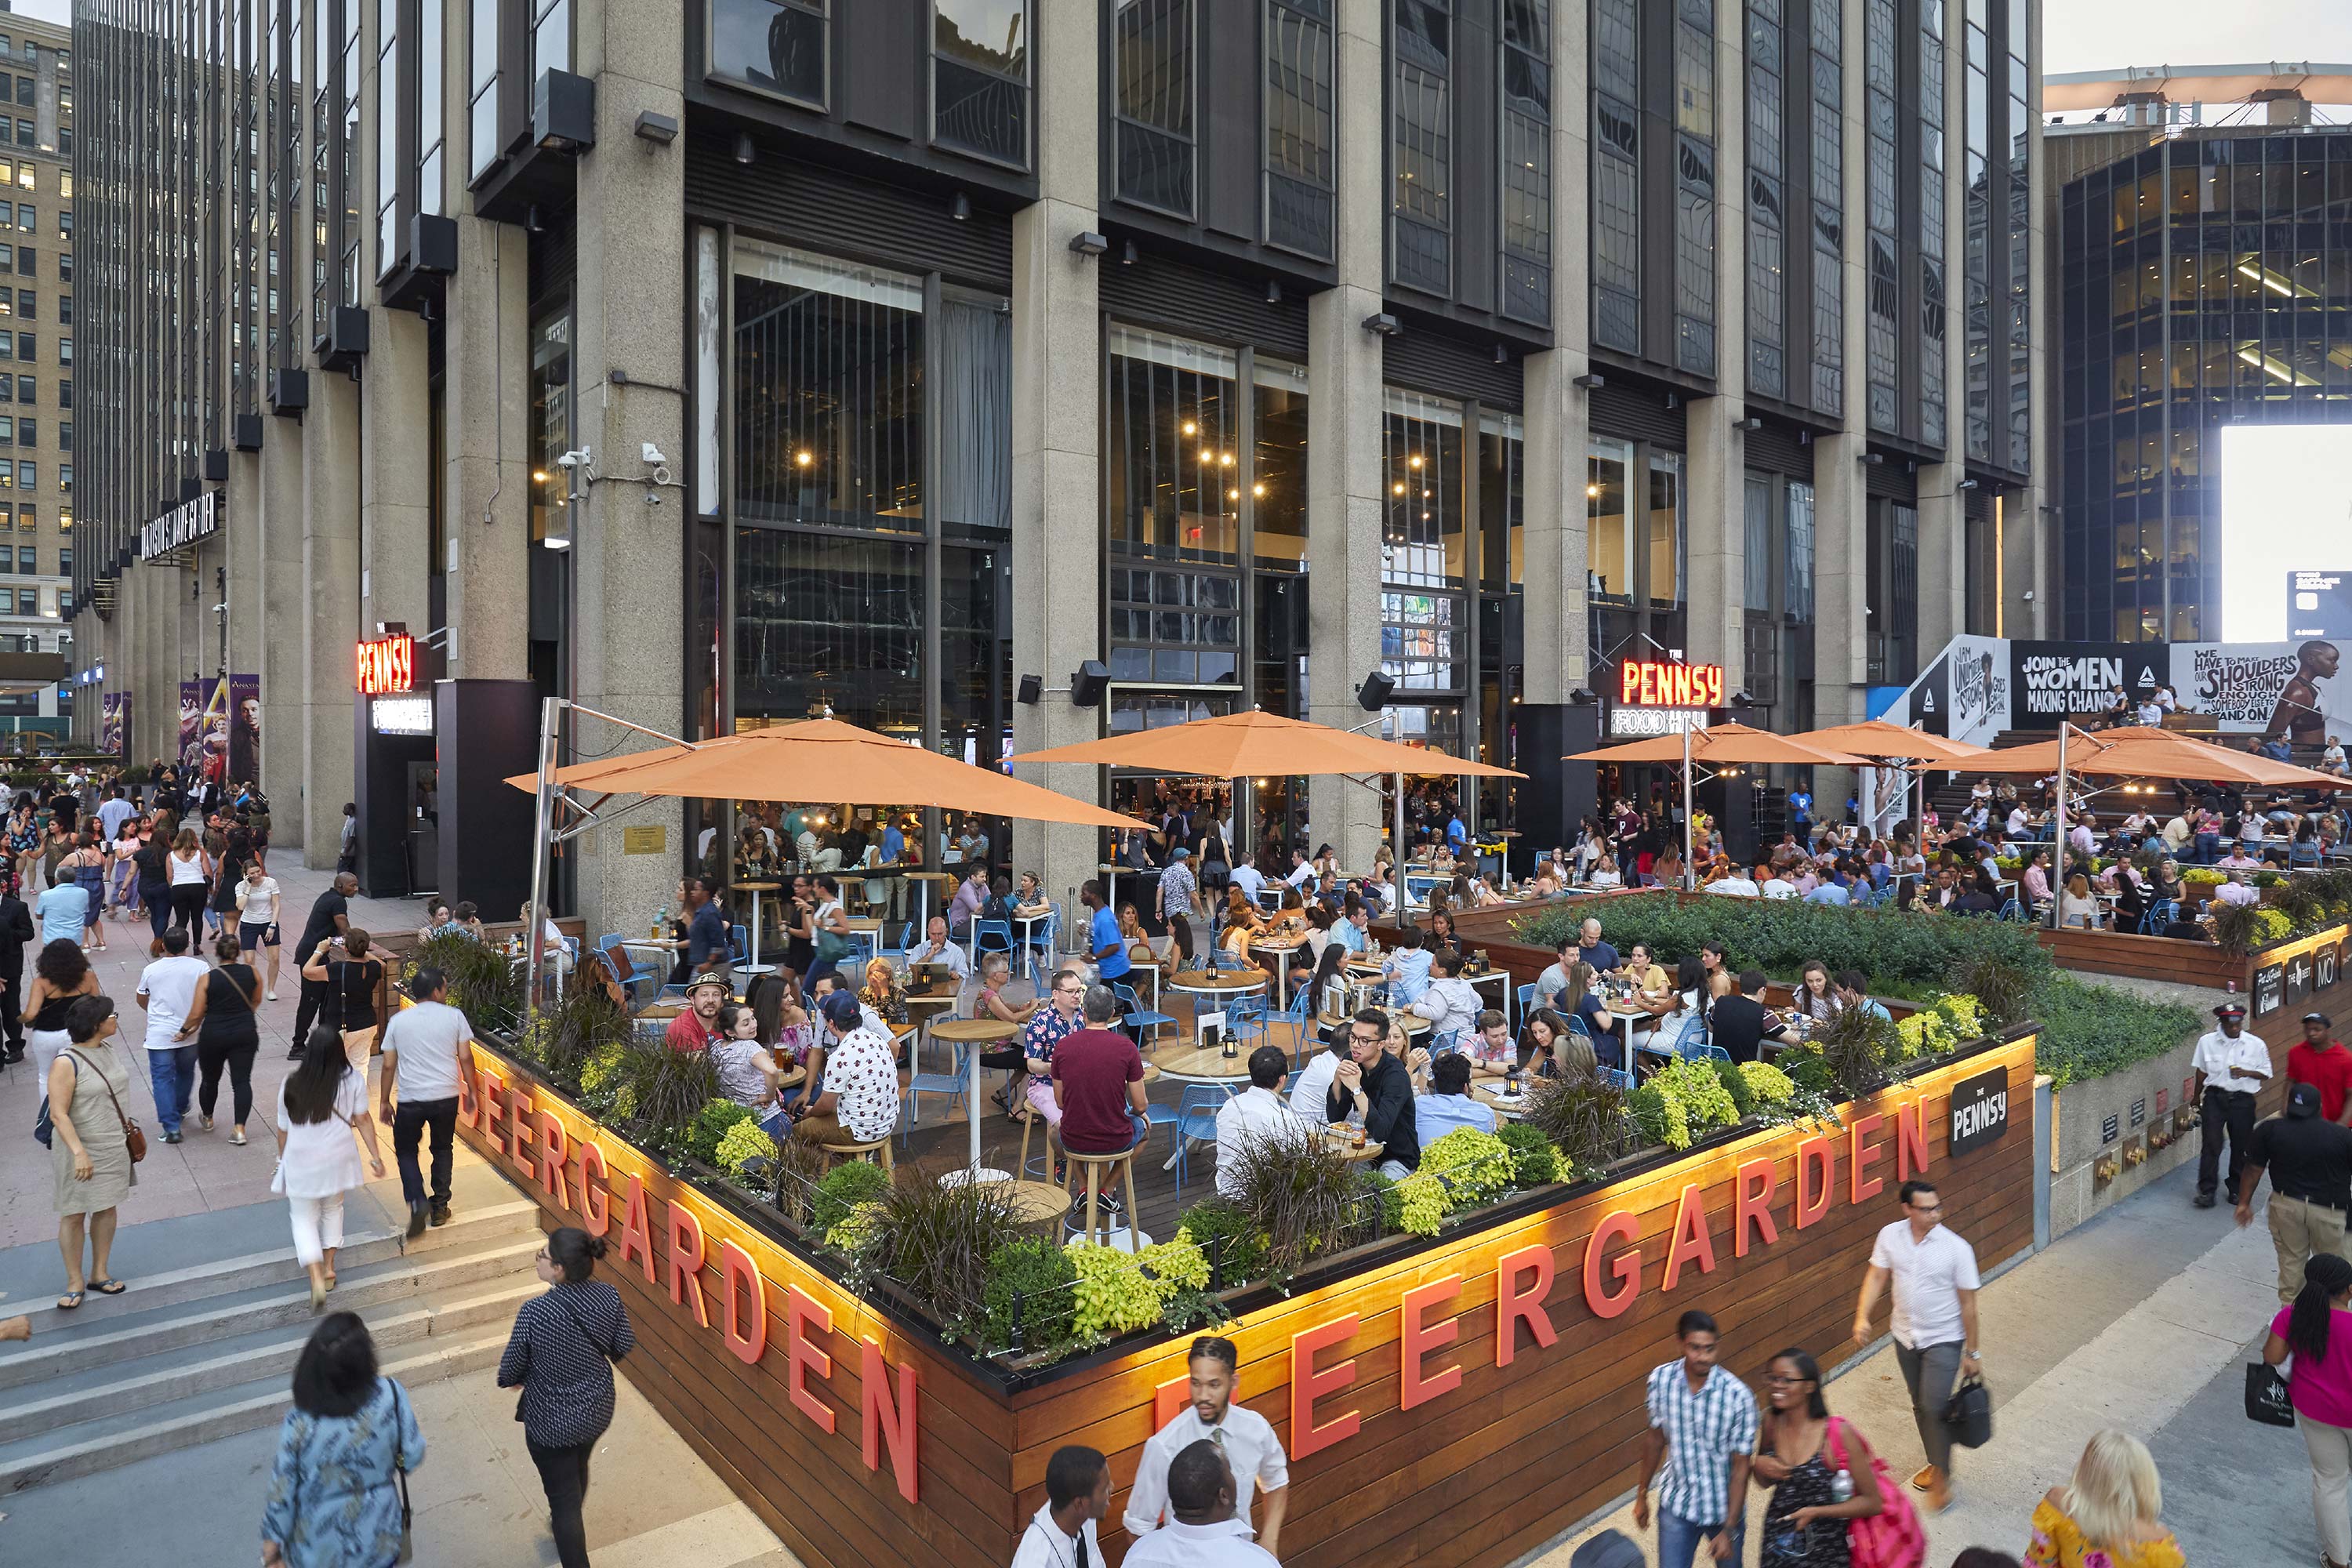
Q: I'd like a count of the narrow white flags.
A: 0